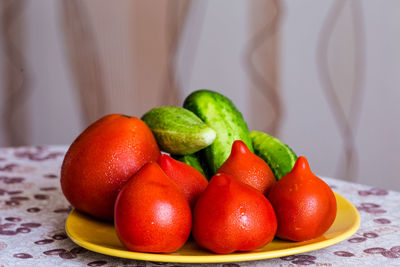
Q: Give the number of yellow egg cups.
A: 0